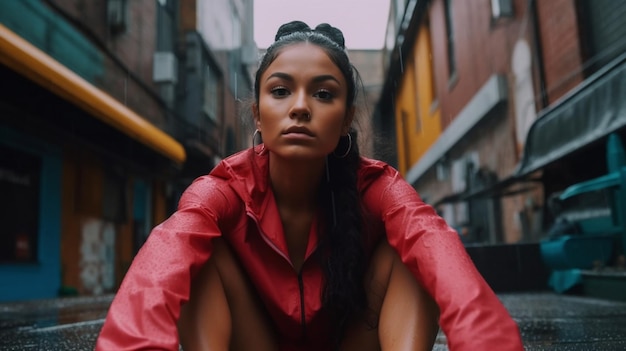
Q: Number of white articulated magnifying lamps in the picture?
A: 0